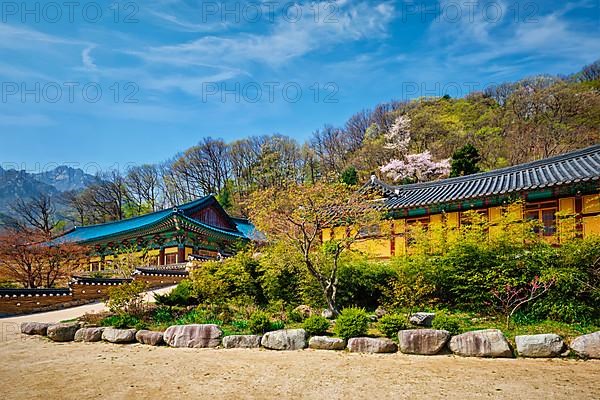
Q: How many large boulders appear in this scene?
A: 14